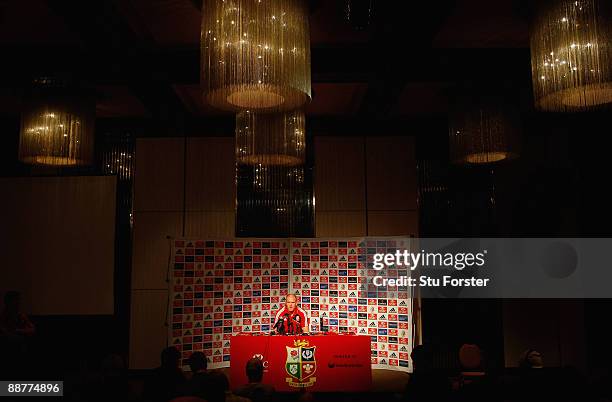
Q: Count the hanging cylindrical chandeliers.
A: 5